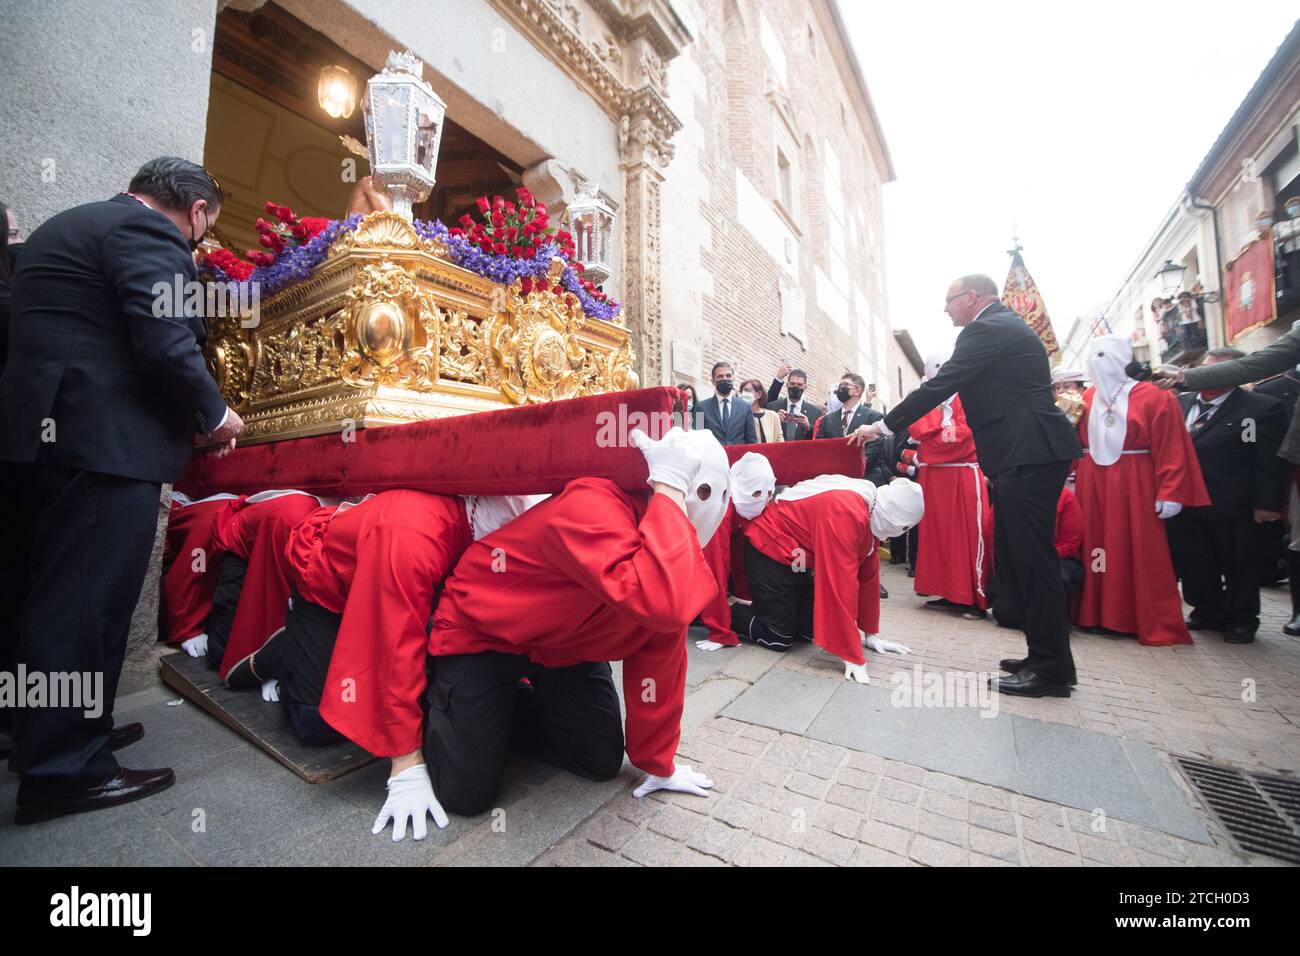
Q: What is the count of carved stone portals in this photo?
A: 1